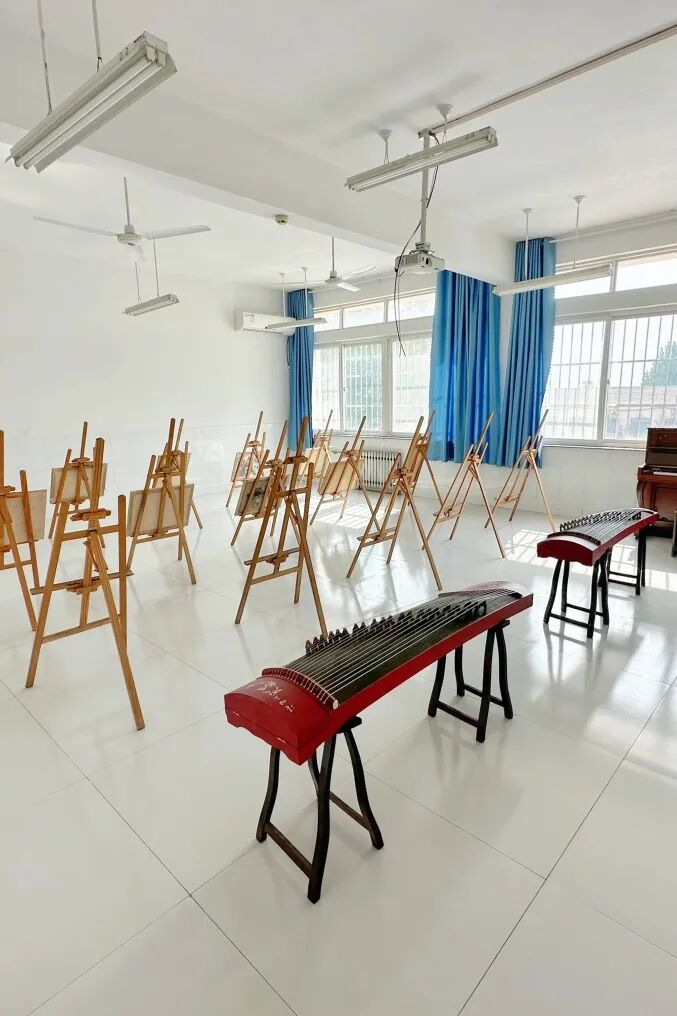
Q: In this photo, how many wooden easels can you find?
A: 14